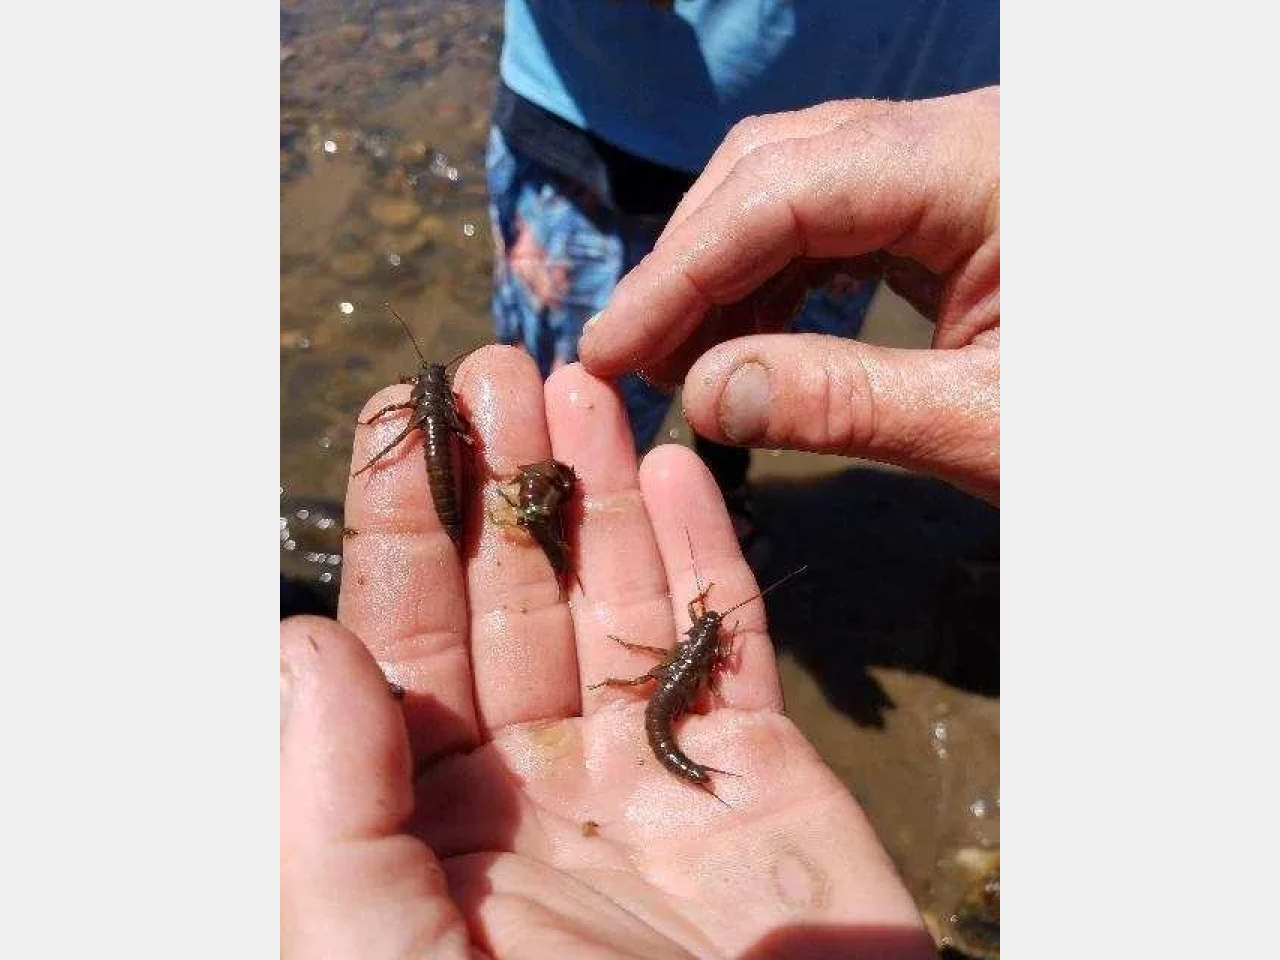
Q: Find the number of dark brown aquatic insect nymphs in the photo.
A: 3